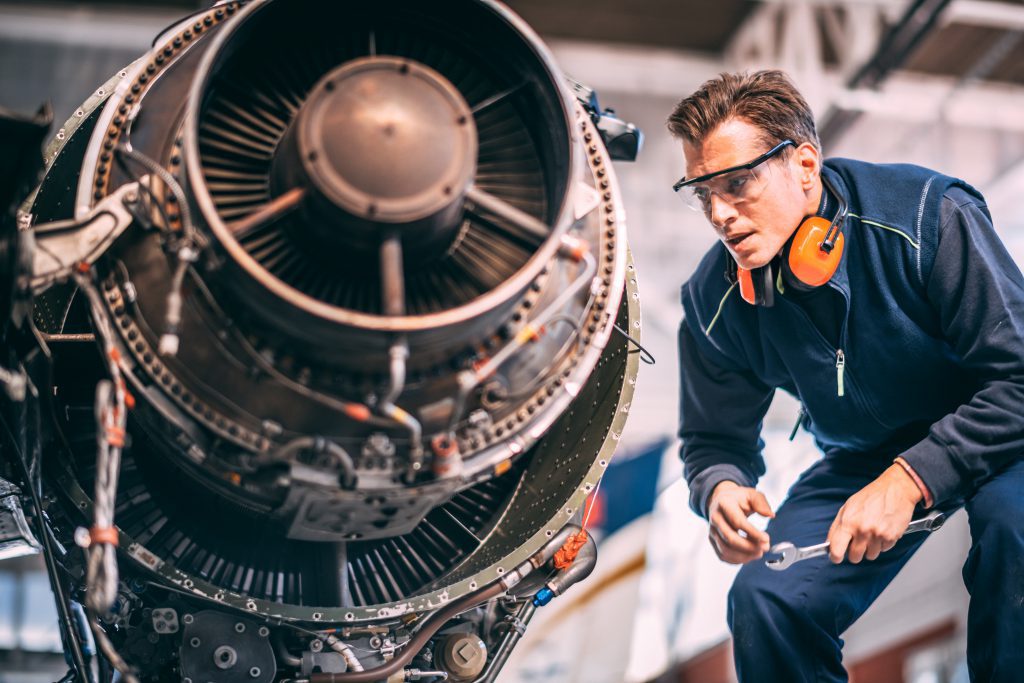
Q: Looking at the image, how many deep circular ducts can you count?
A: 2